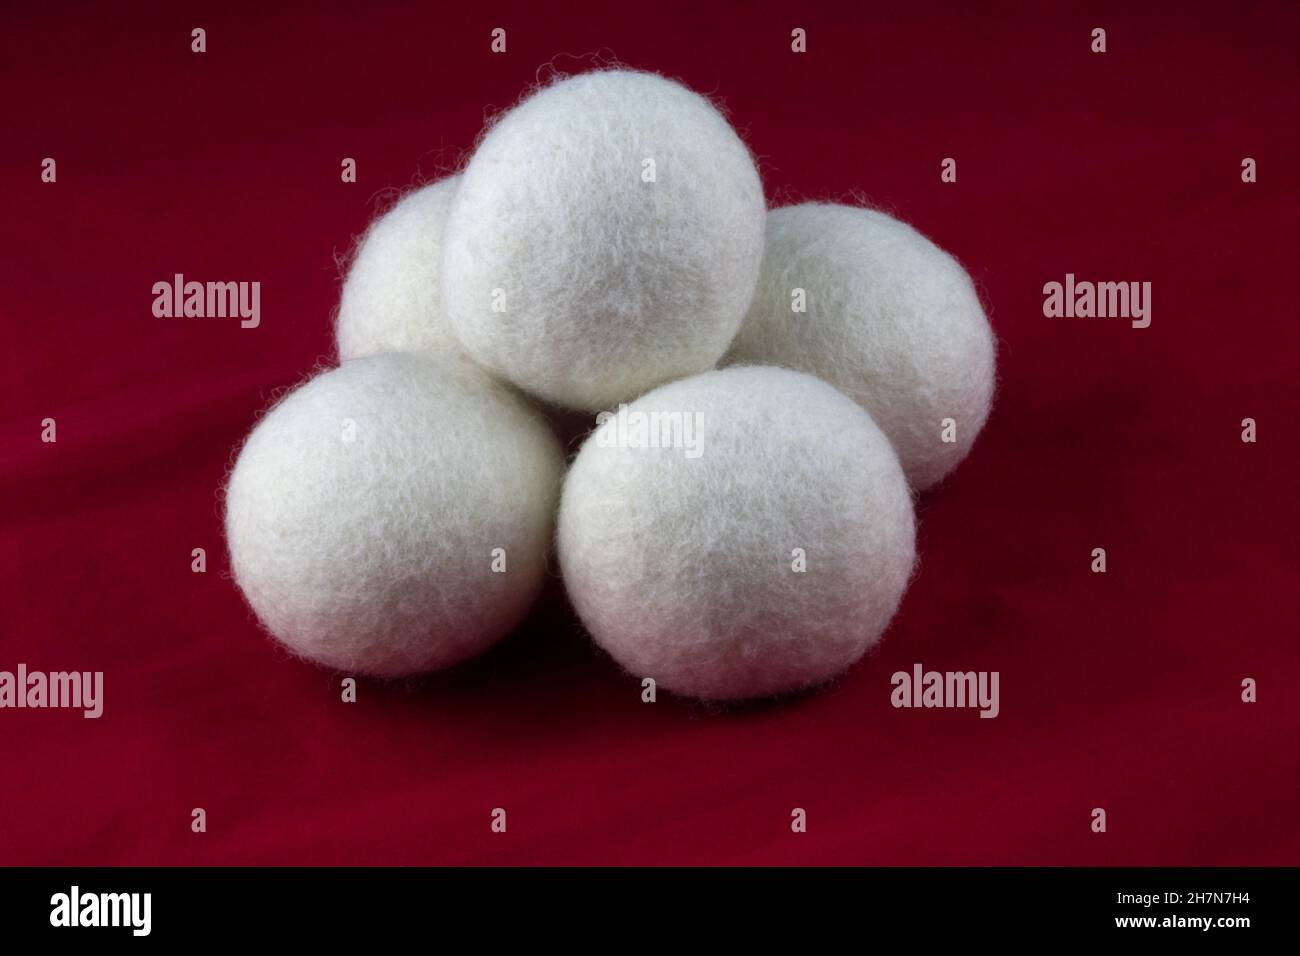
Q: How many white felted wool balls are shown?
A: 5